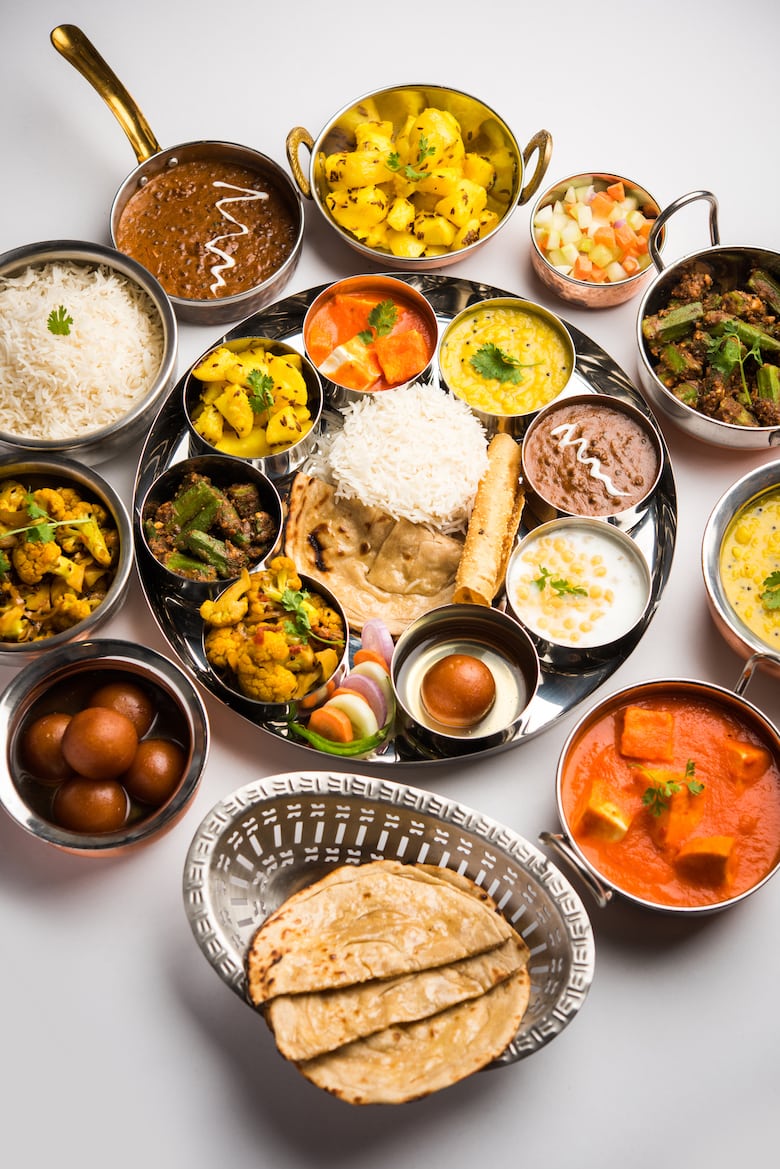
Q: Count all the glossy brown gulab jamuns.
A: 6